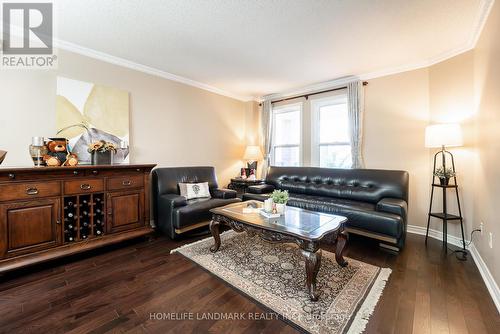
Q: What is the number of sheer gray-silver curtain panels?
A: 2